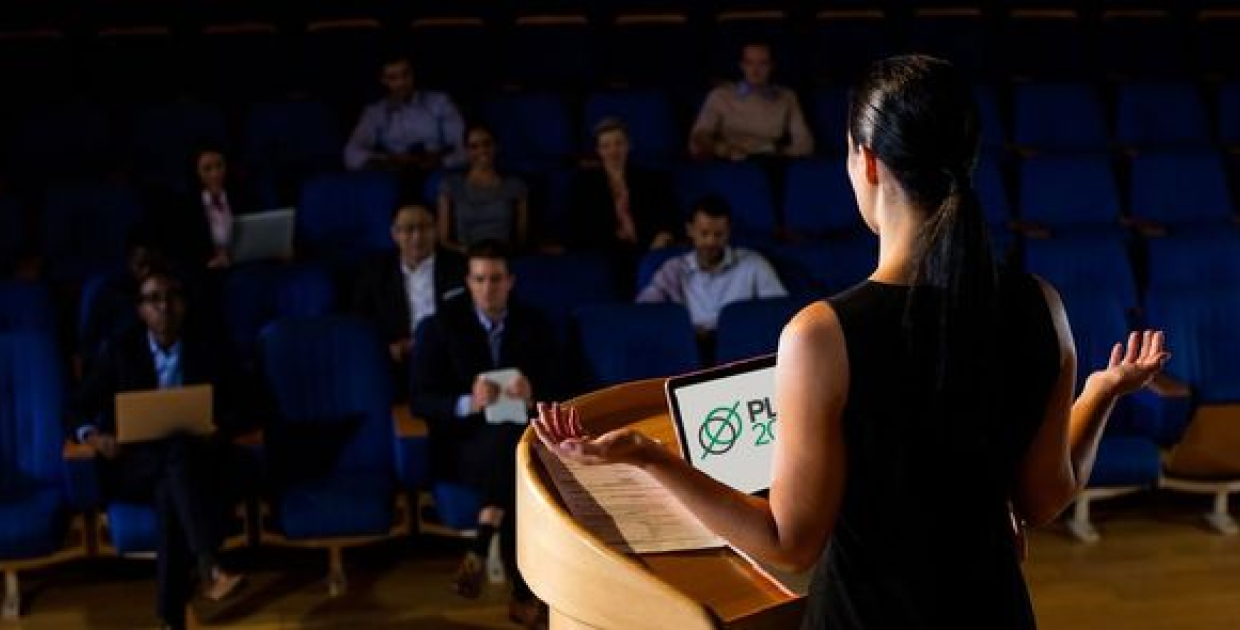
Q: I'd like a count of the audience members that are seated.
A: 10